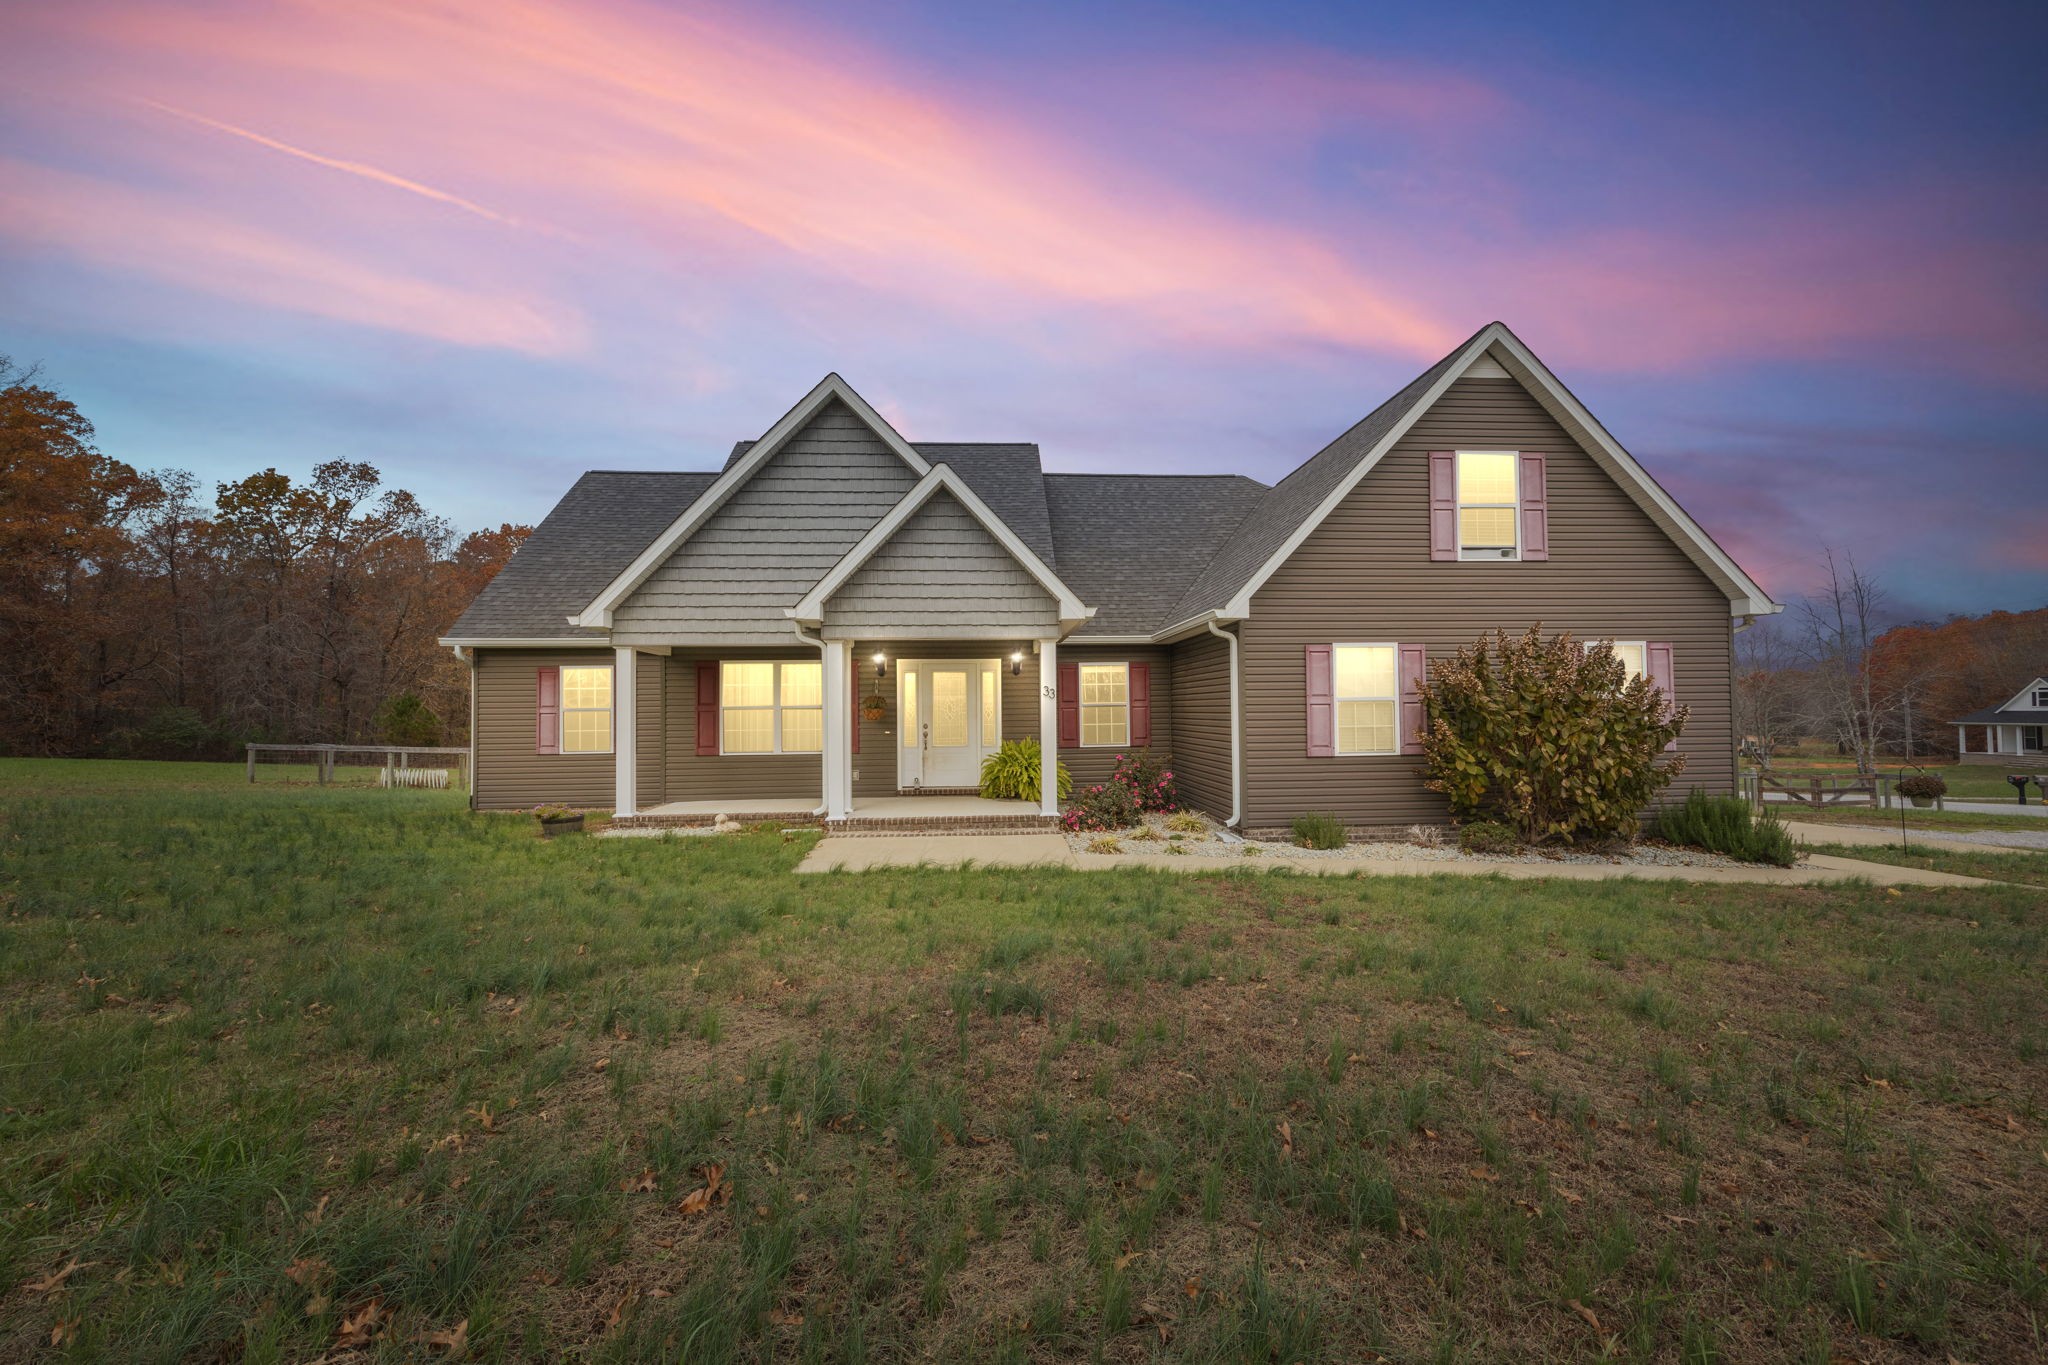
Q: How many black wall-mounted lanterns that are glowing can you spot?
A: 2